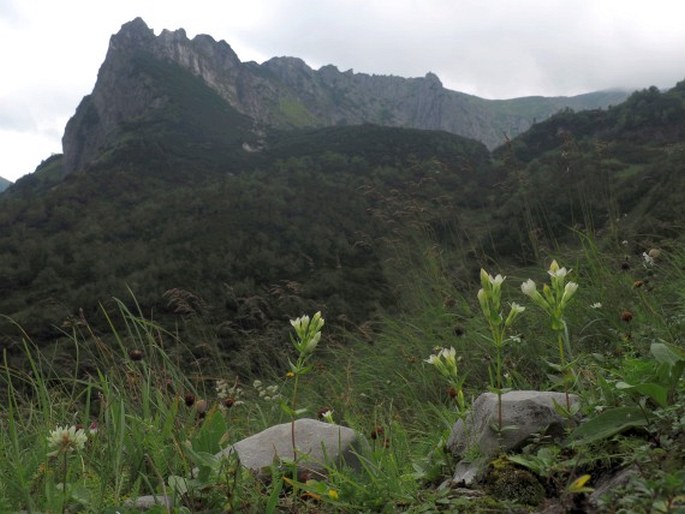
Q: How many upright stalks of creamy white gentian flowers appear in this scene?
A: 4